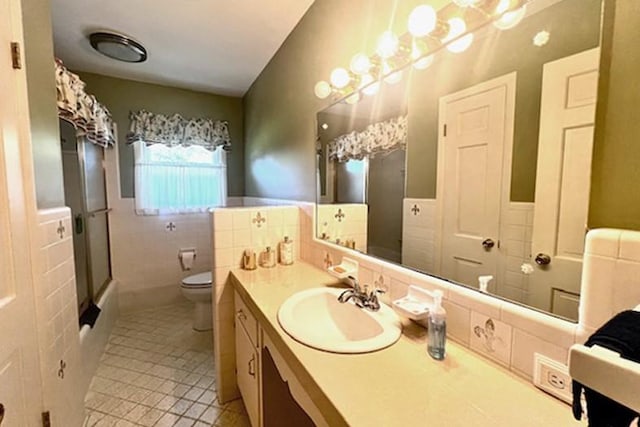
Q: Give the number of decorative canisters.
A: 3